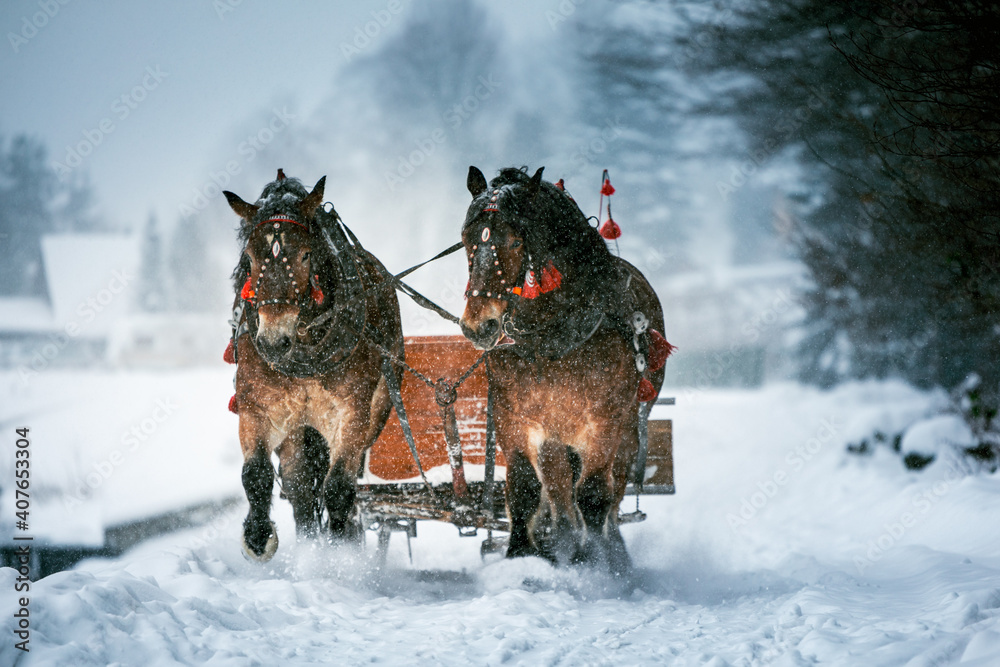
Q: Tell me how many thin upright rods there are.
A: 1